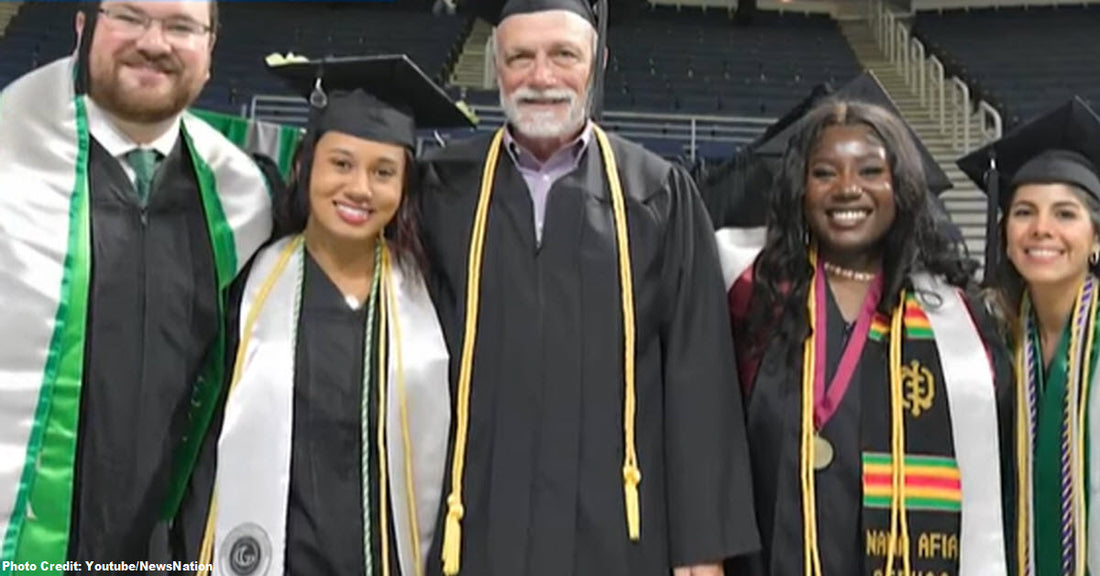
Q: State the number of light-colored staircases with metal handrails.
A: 2